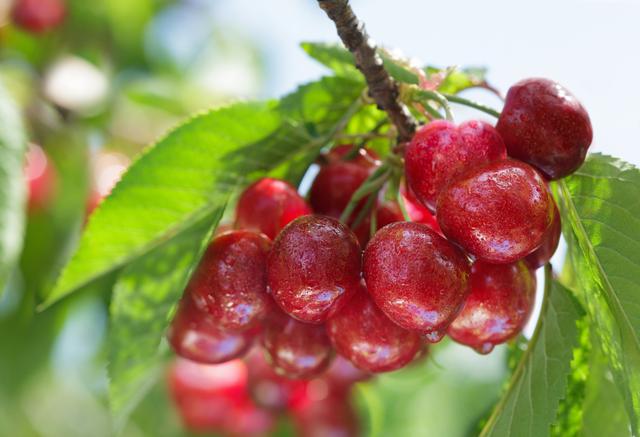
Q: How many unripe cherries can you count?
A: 0